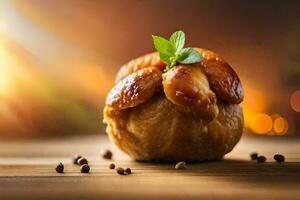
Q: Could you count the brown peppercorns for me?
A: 12